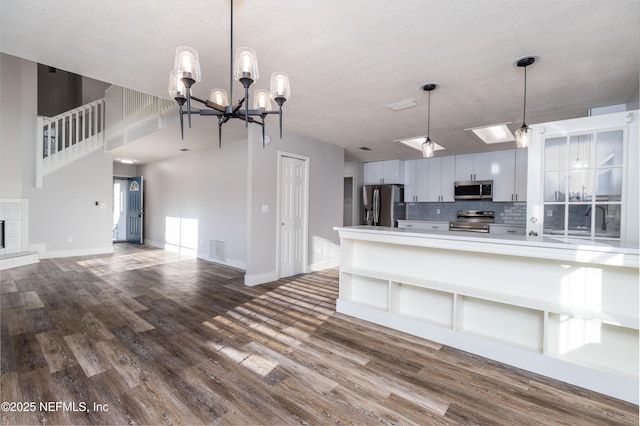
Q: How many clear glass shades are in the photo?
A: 8